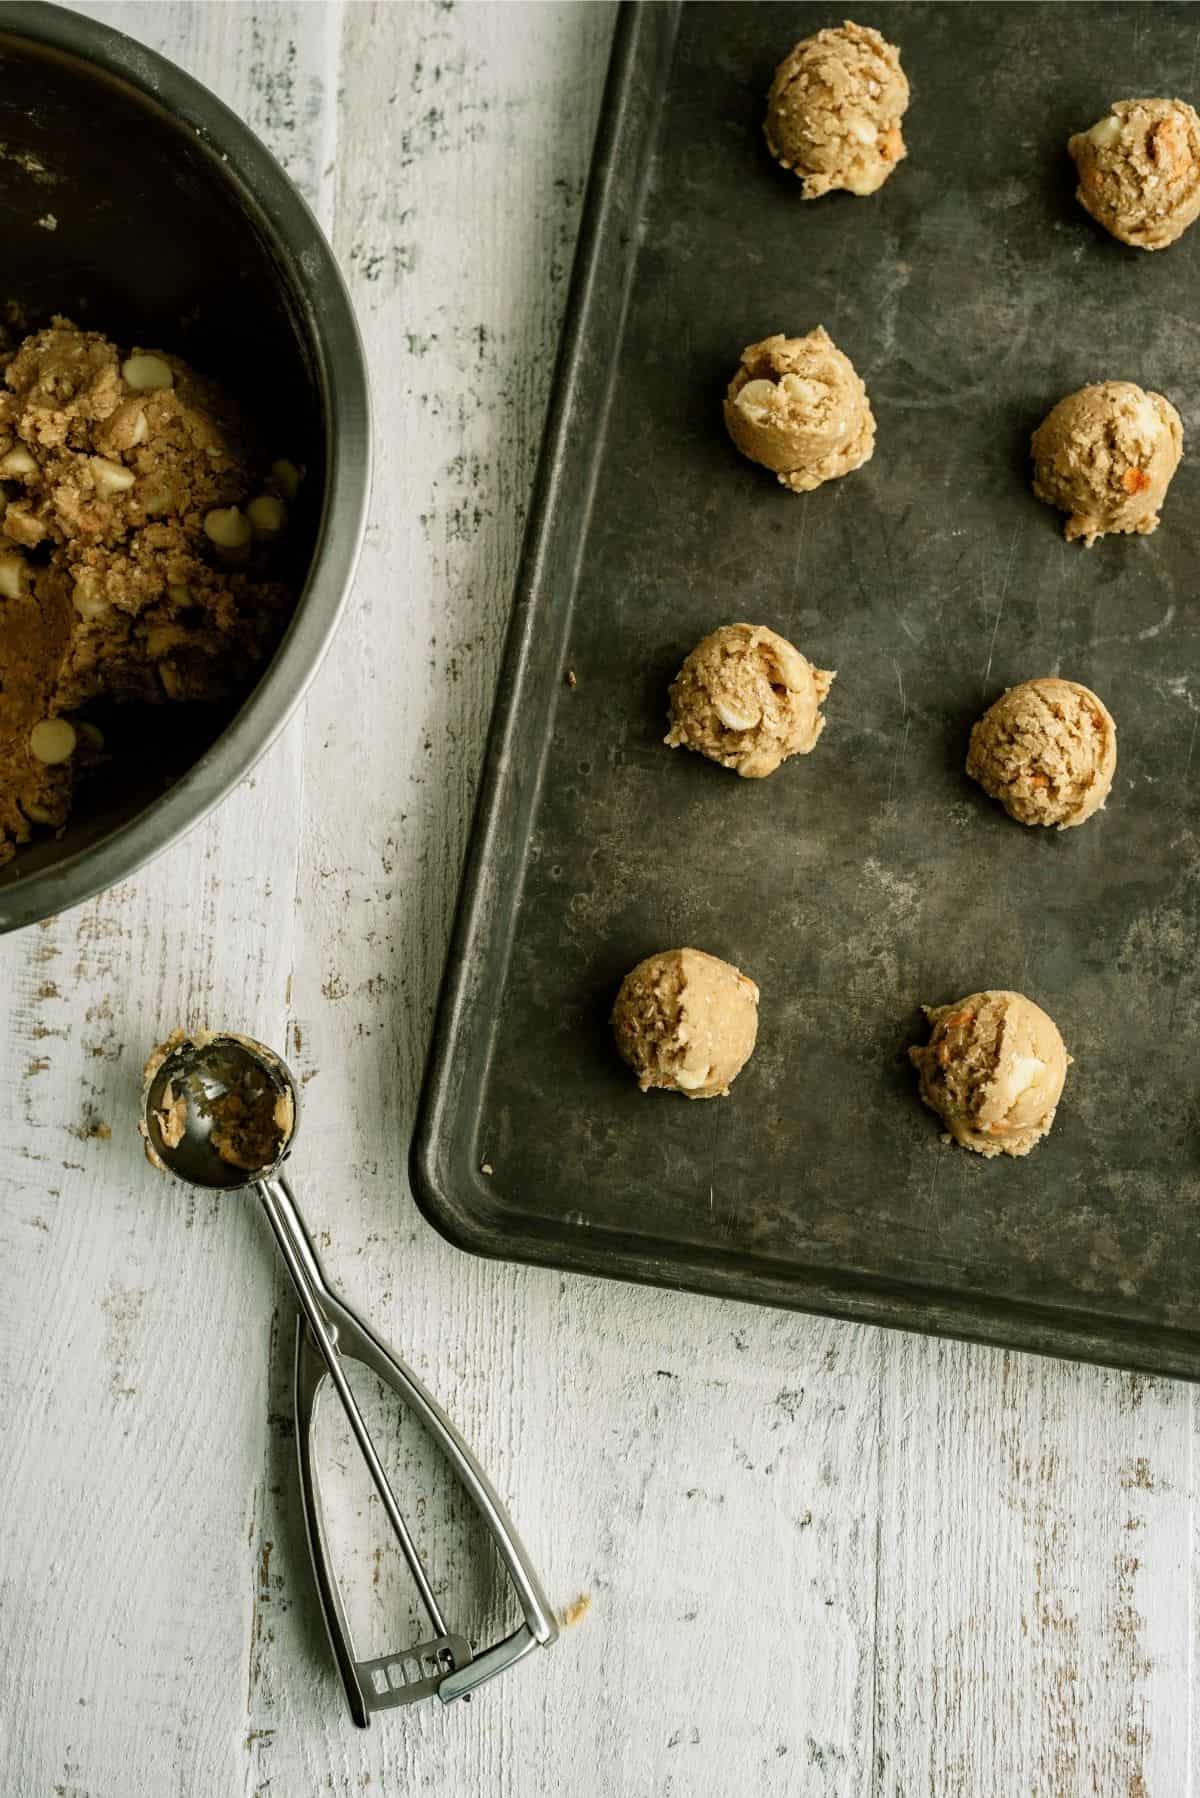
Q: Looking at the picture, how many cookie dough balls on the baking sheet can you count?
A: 8